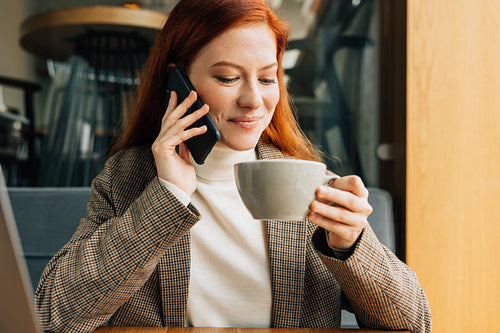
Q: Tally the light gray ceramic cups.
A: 1